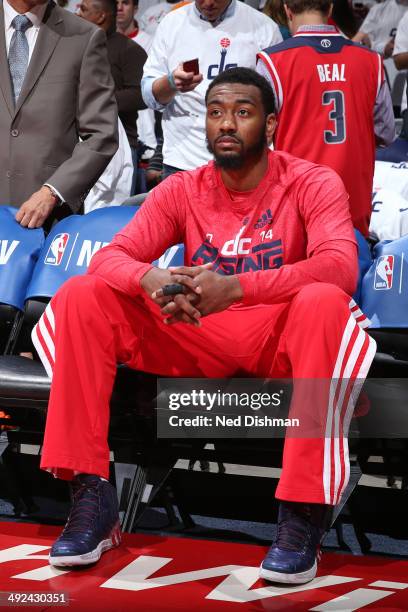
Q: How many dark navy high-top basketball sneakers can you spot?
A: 2